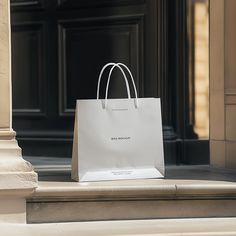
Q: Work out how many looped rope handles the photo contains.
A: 2